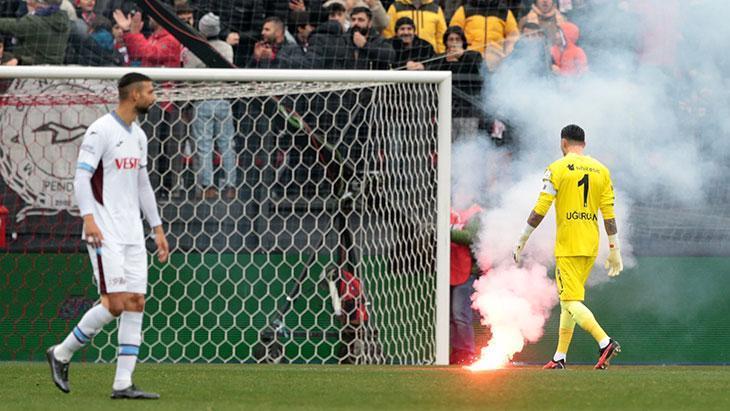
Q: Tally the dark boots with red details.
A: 2